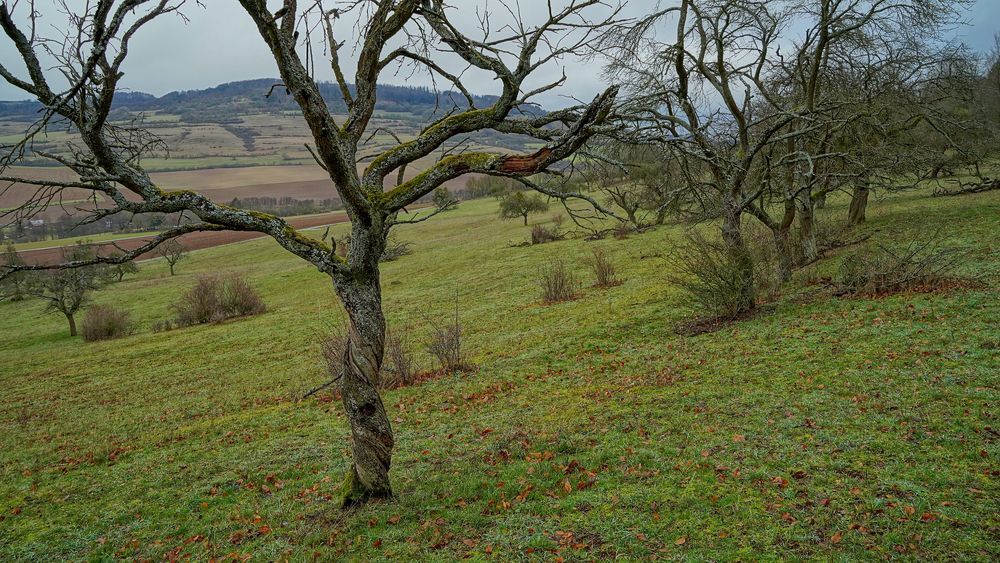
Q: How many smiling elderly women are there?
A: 0